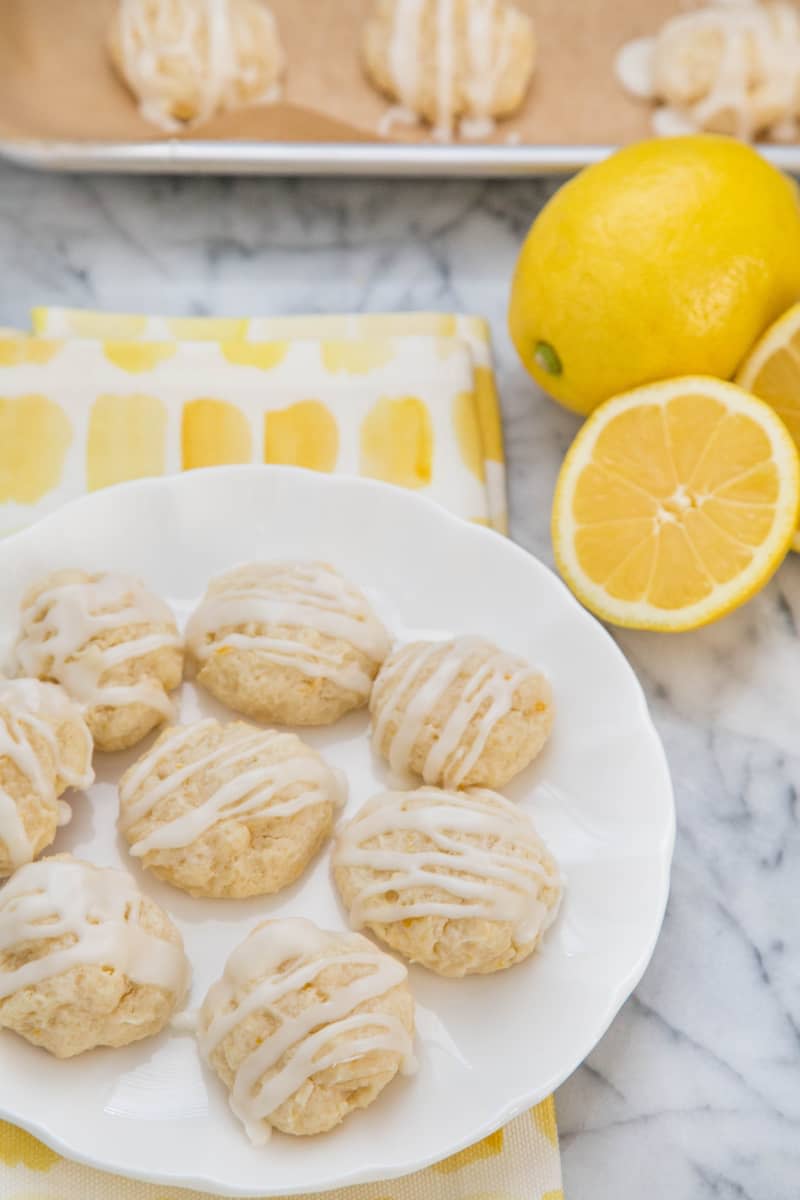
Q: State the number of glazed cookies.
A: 11